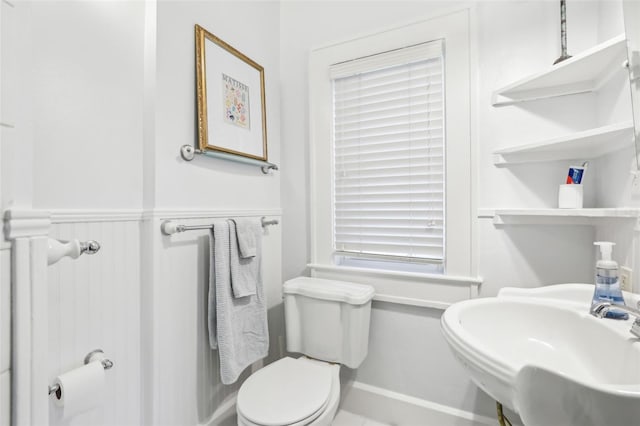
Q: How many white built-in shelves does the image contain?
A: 3